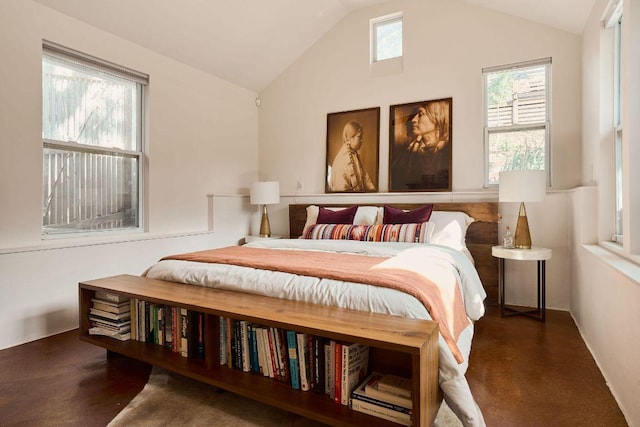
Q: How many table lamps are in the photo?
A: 2